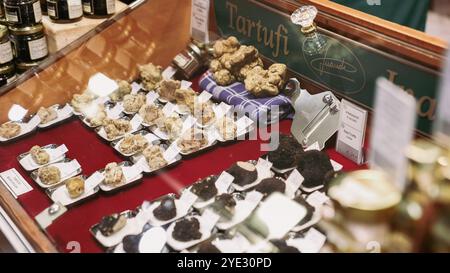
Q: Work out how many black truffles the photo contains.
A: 13